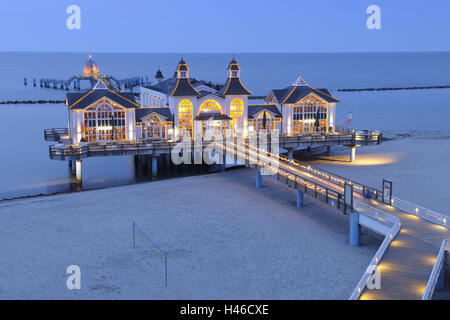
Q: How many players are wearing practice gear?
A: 0